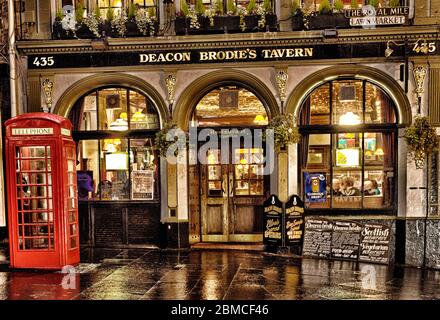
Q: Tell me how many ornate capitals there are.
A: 4